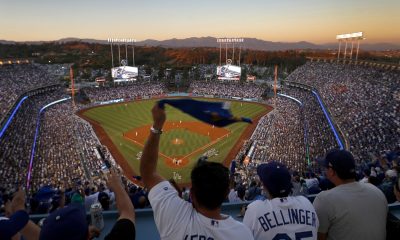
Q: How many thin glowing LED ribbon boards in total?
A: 4